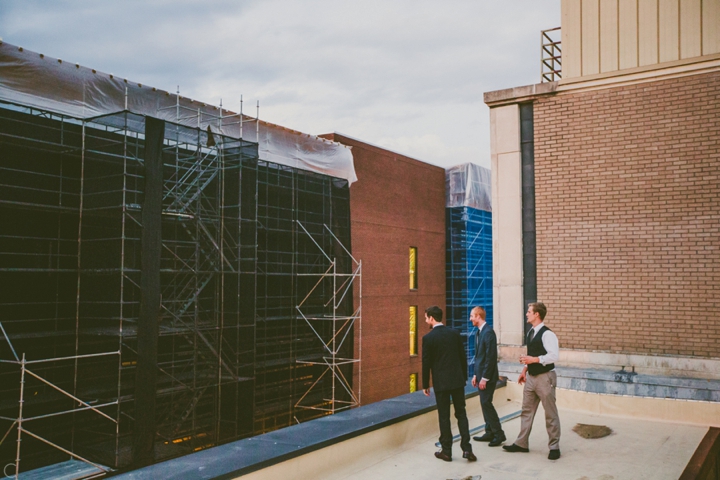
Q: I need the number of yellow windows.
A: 3